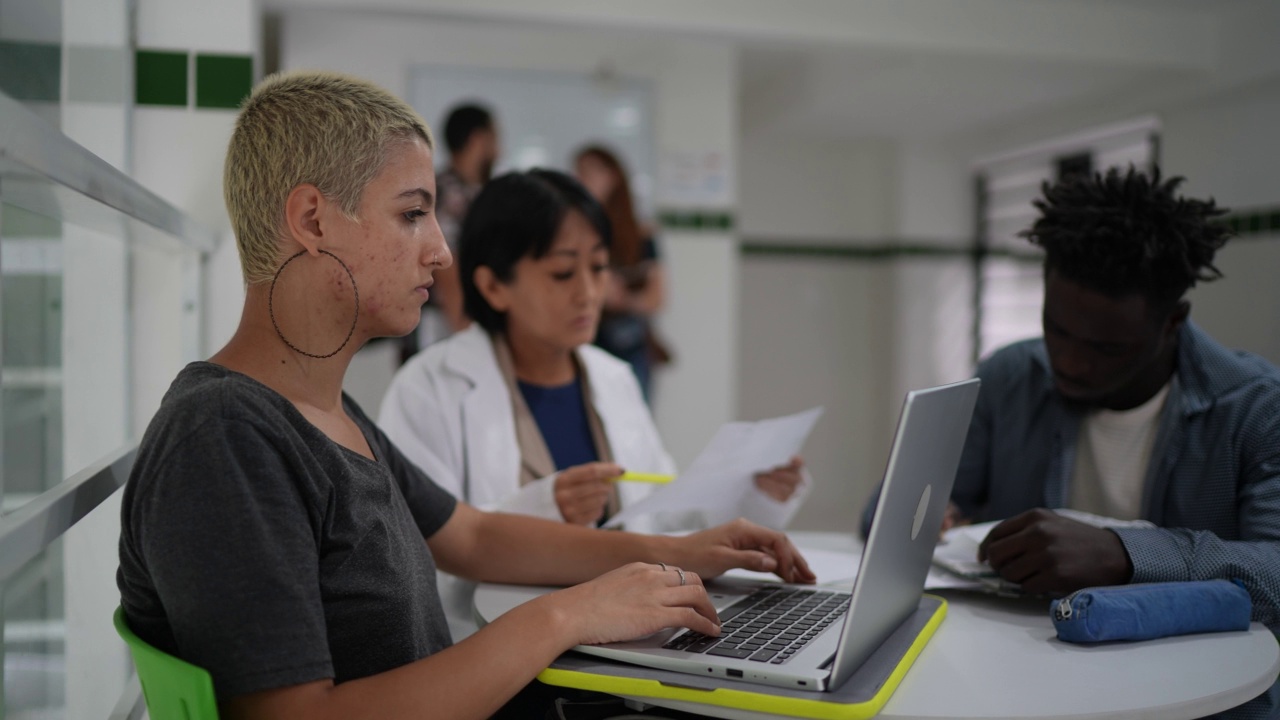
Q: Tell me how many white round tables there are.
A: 1